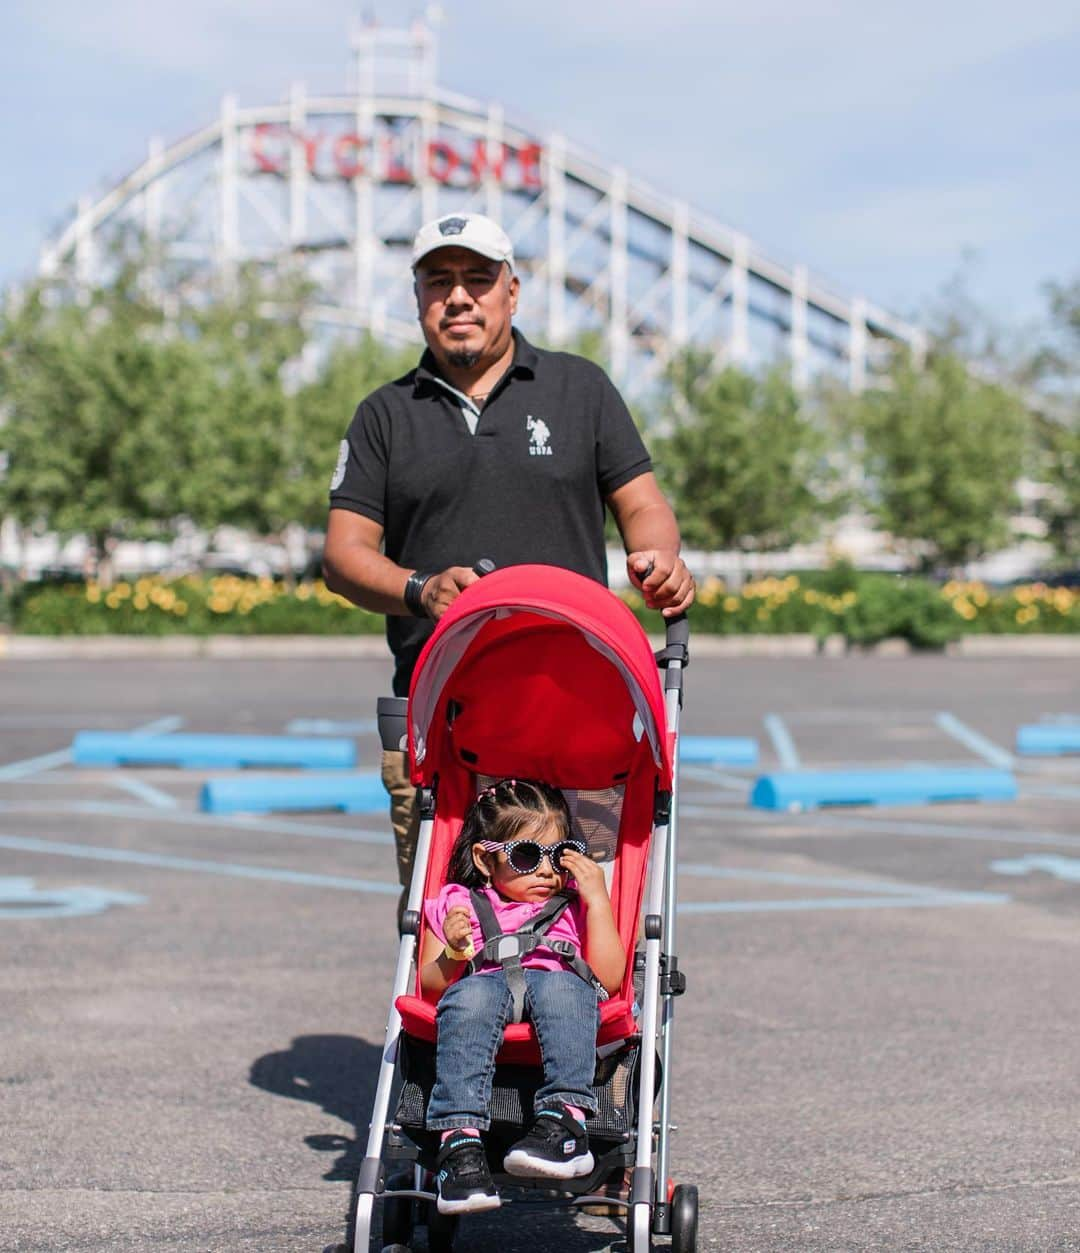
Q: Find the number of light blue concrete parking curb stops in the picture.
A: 5